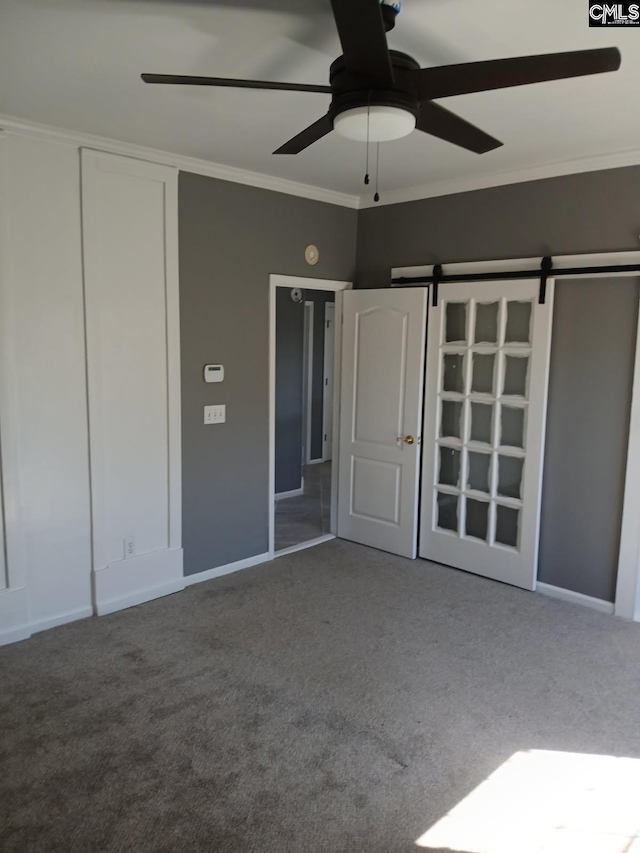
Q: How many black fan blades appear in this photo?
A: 5